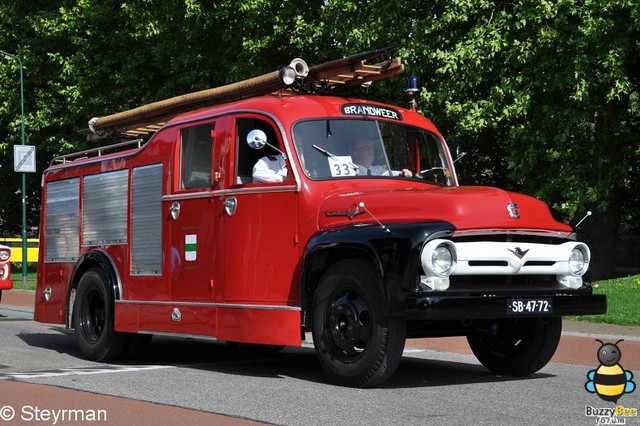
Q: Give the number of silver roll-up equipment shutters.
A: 3